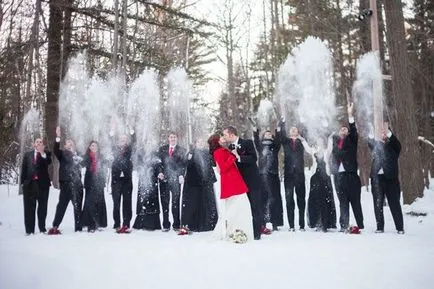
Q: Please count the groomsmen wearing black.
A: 7